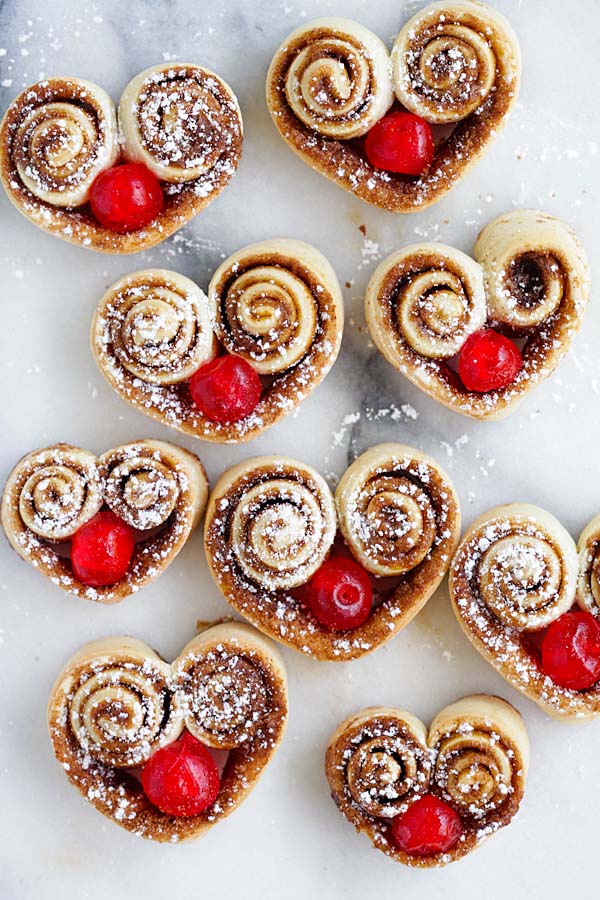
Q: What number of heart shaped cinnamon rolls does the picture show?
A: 9